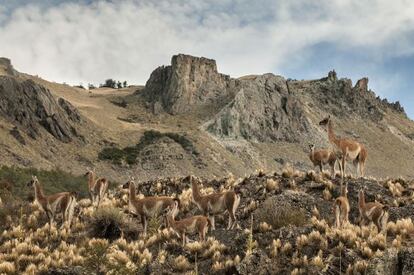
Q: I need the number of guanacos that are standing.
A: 9